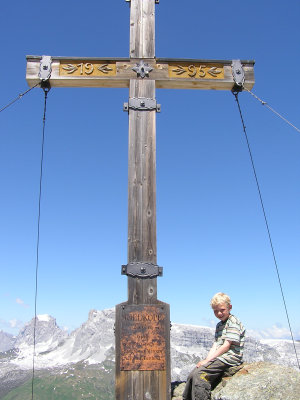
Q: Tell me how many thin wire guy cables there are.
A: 4